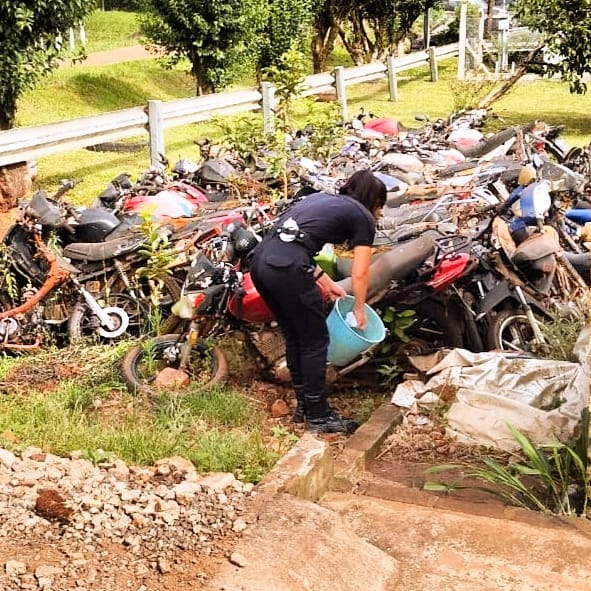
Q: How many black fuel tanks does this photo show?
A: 2